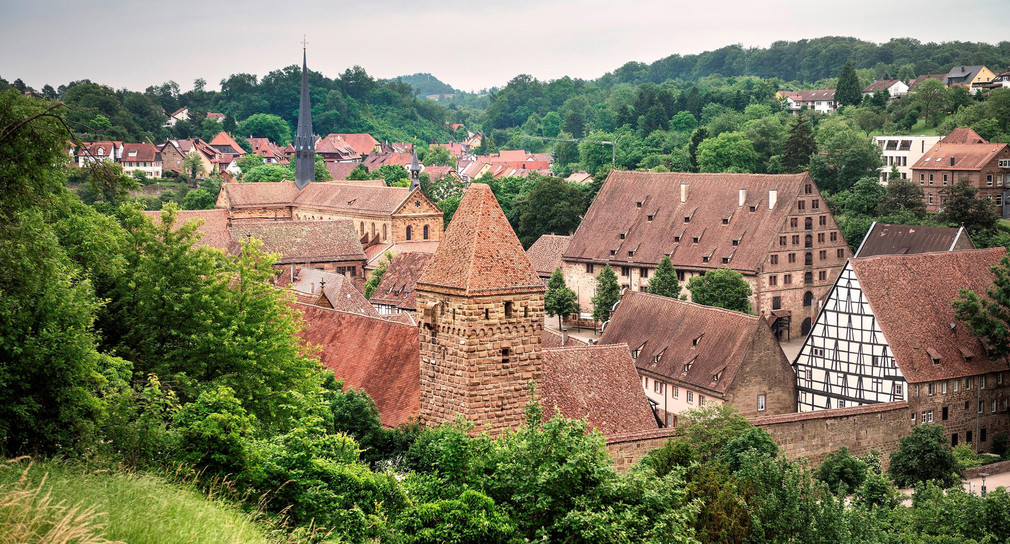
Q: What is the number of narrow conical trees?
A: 3